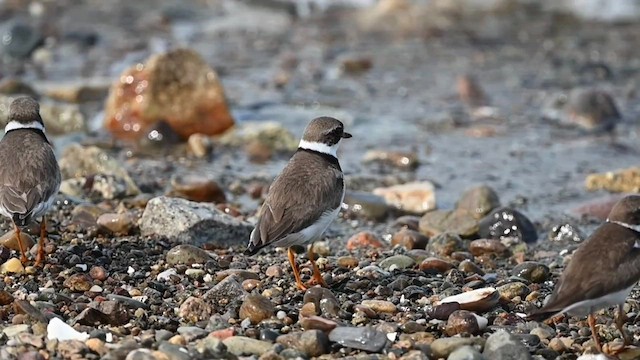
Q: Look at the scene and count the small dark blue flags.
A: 0